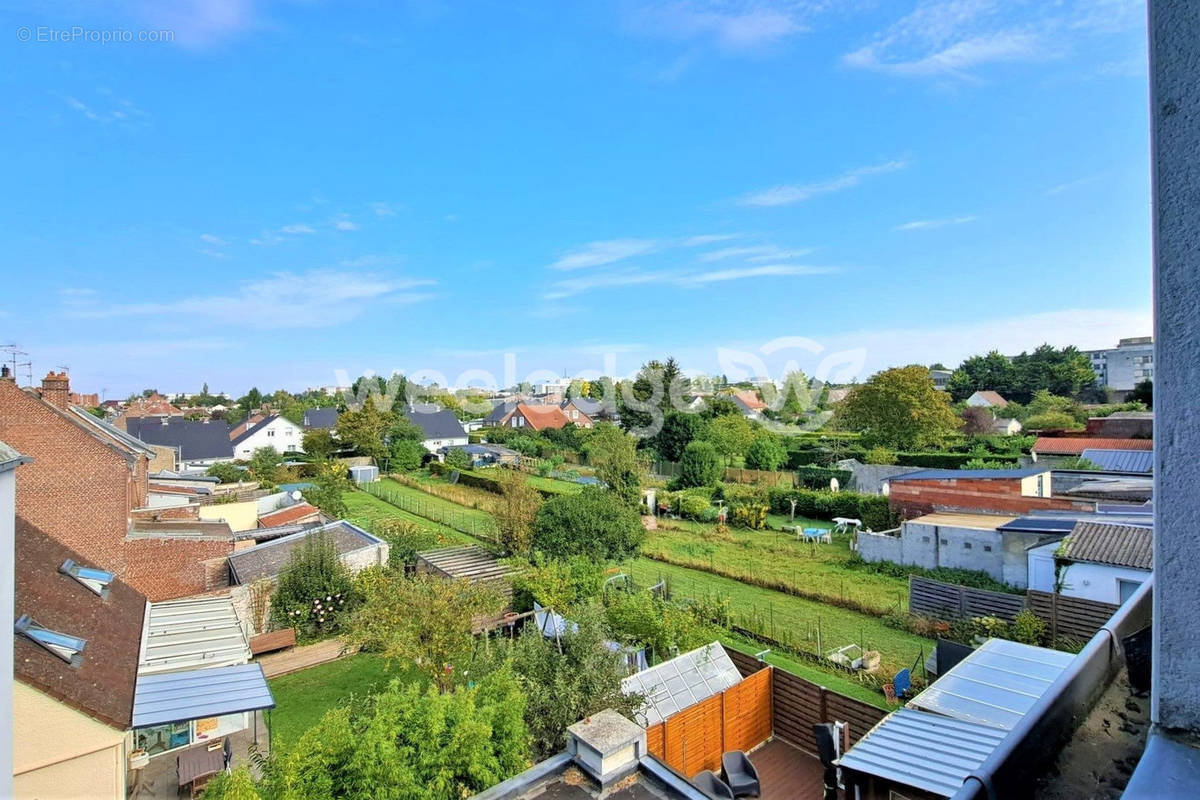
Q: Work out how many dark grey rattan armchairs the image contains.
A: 2